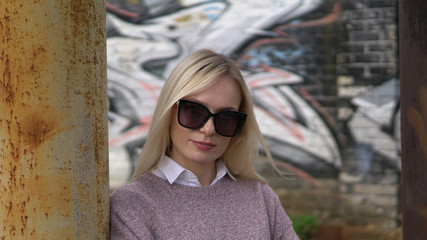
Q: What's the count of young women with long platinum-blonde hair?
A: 1